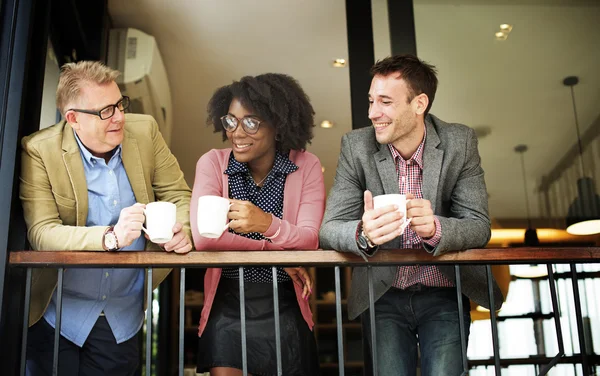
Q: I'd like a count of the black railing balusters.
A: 12